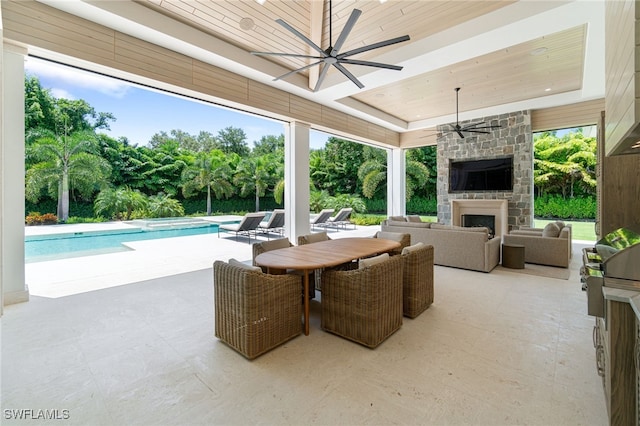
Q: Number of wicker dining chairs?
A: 6